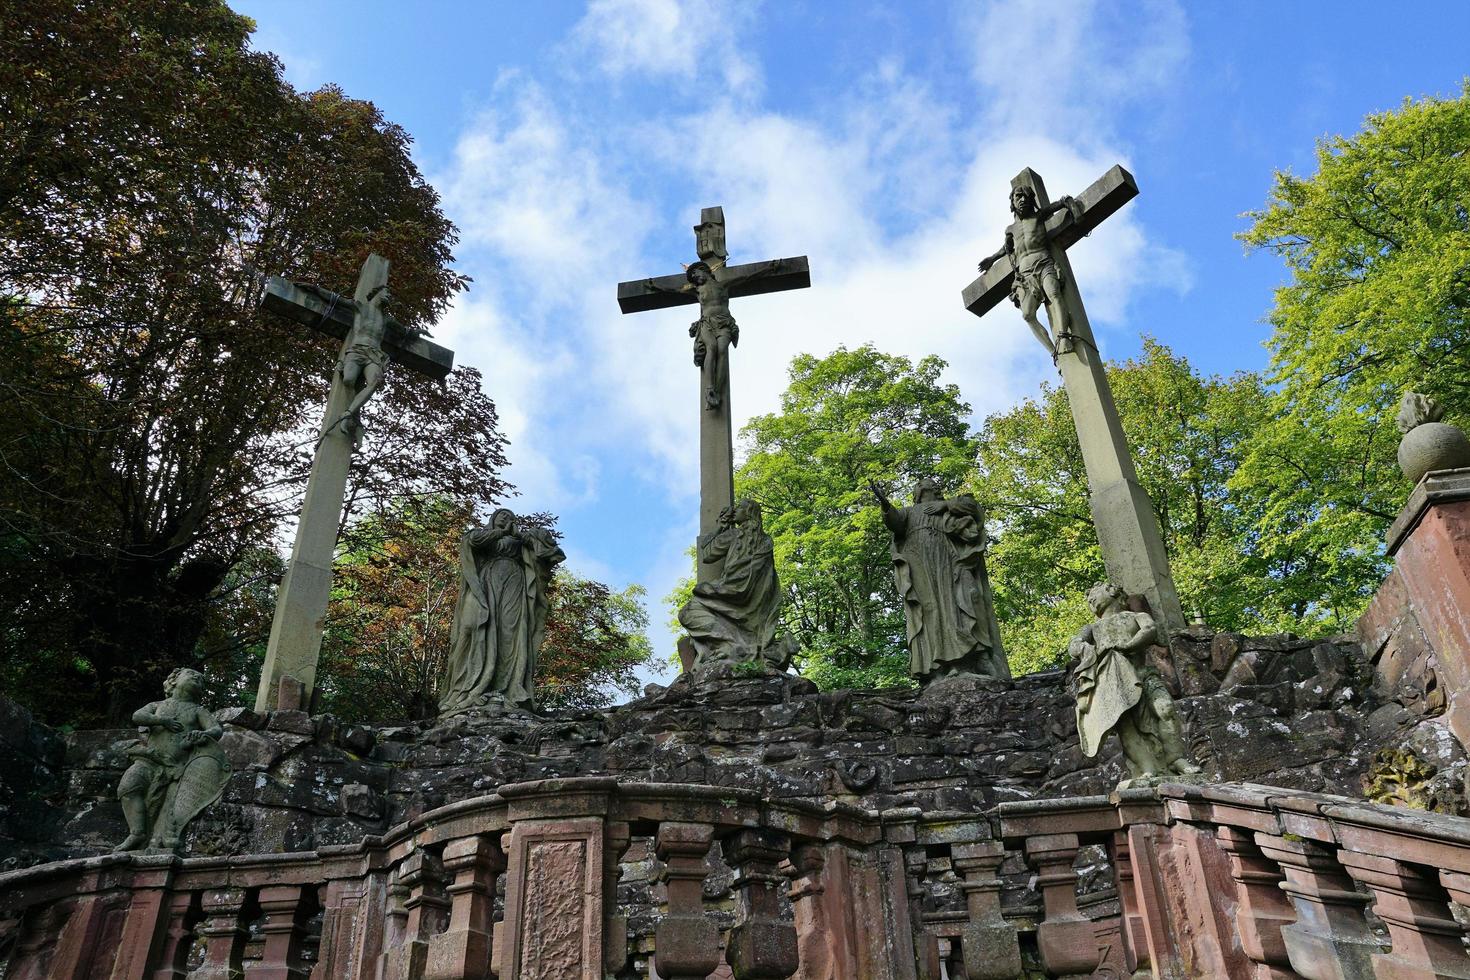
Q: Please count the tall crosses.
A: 3